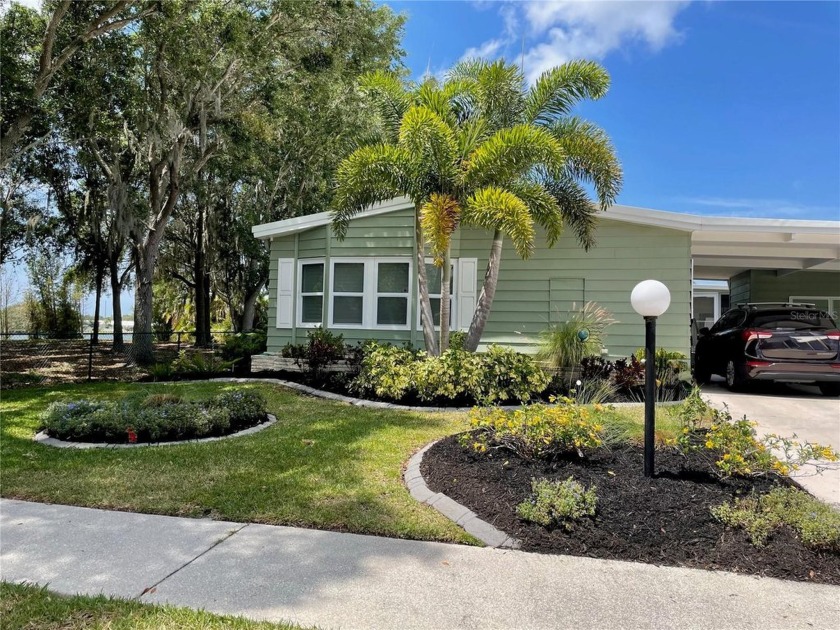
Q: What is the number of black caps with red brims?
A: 0